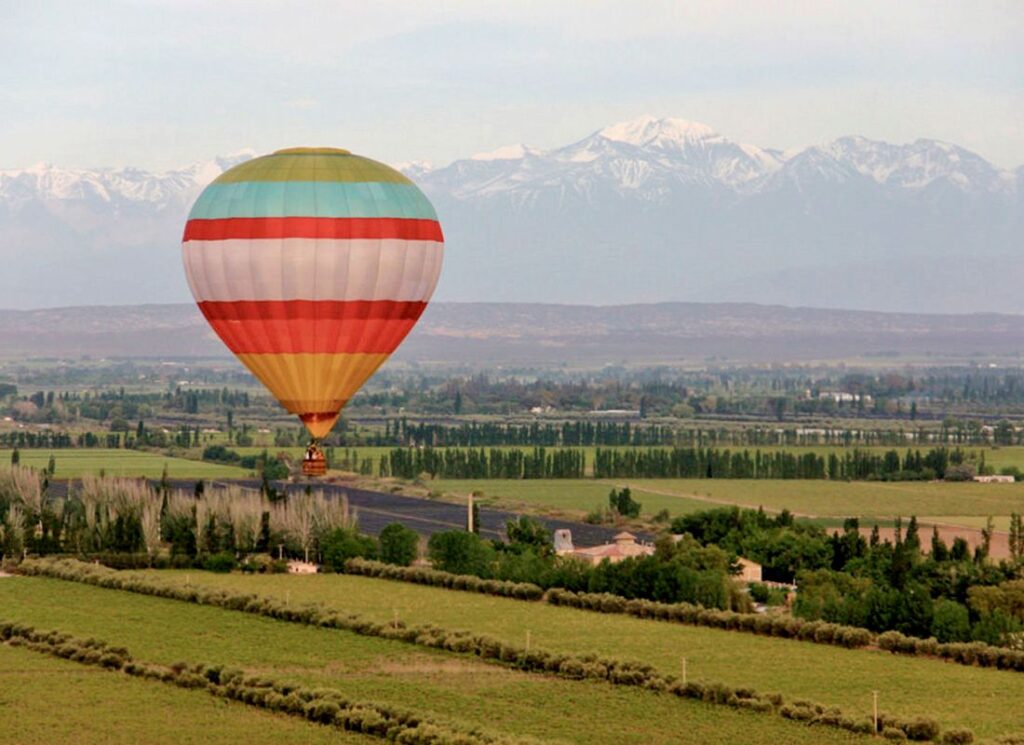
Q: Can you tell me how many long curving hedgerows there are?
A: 3